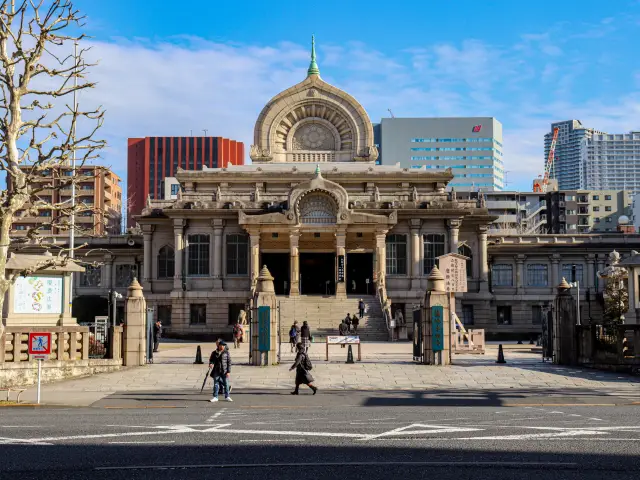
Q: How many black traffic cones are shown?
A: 3